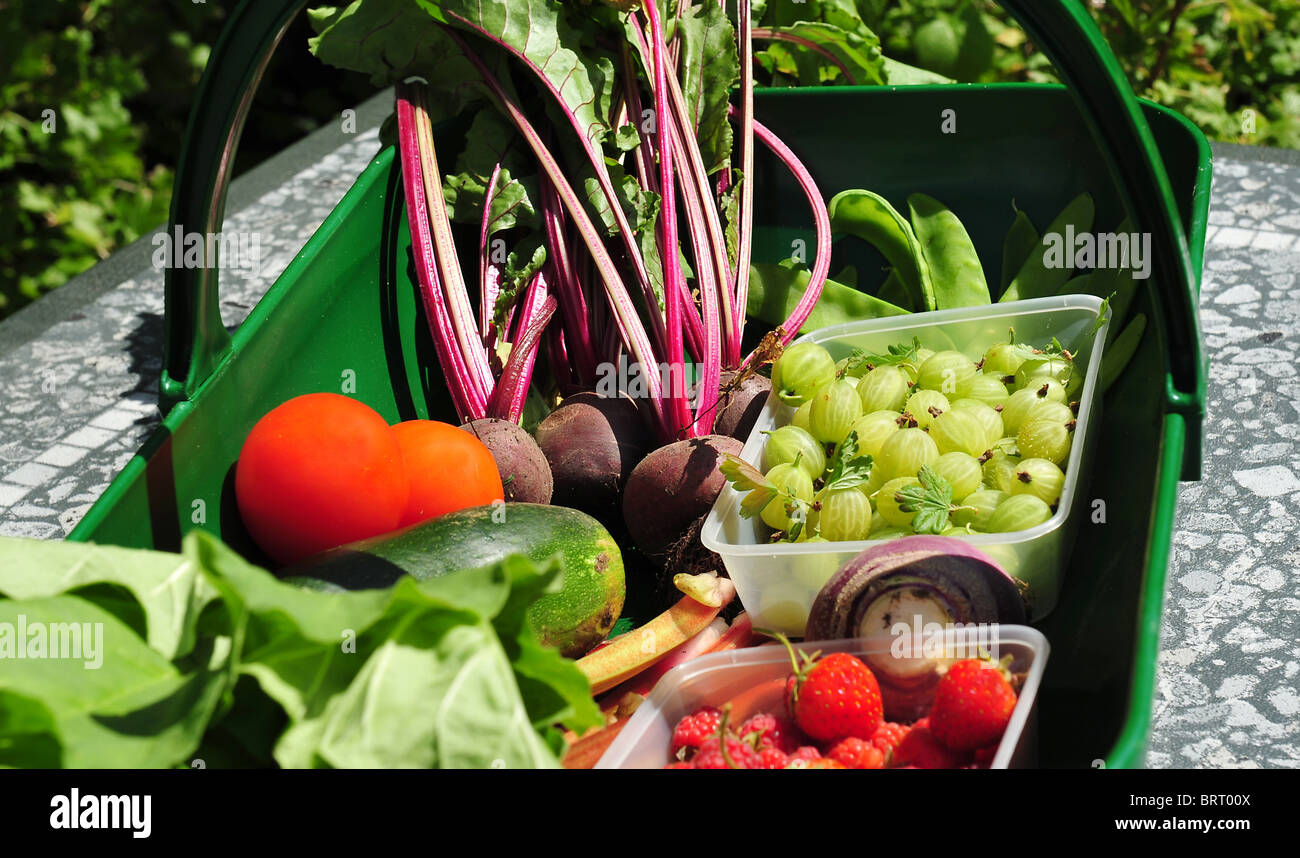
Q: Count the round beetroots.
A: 4